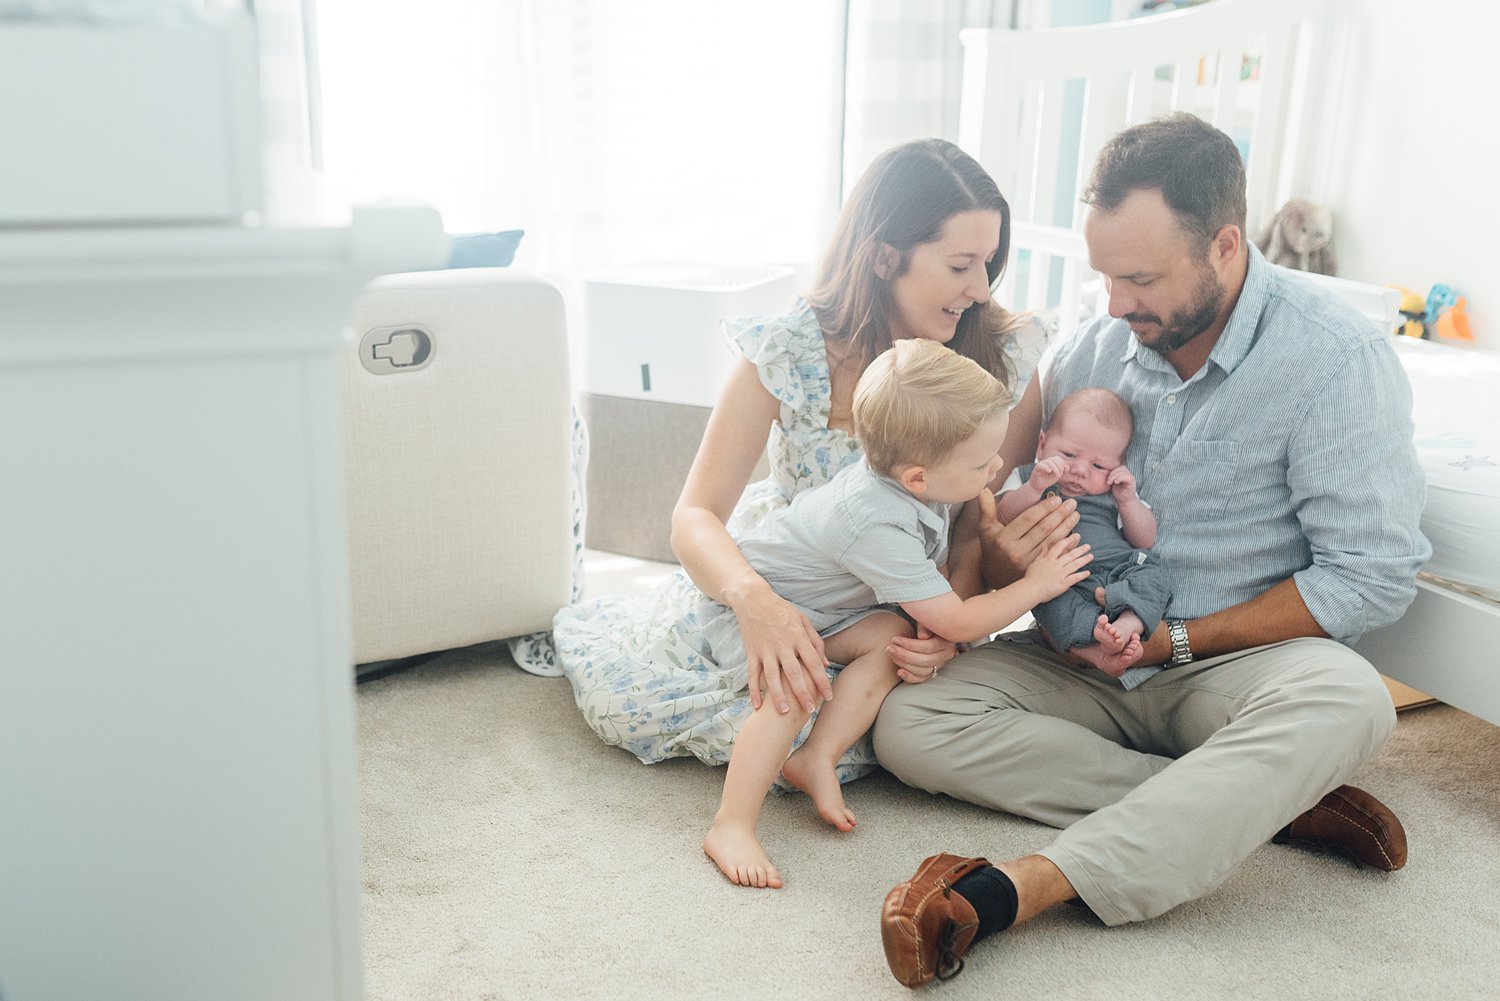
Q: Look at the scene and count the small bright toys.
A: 3